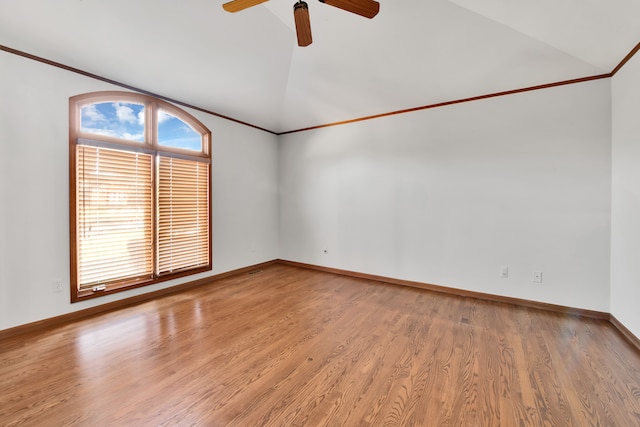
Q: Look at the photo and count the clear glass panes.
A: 2